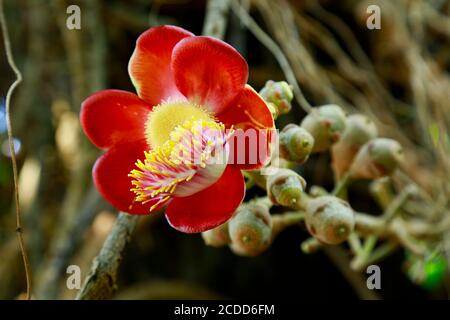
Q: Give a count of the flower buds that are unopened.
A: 9